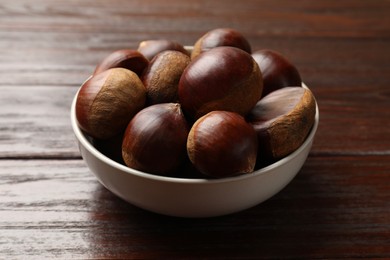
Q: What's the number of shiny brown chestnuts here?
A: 10